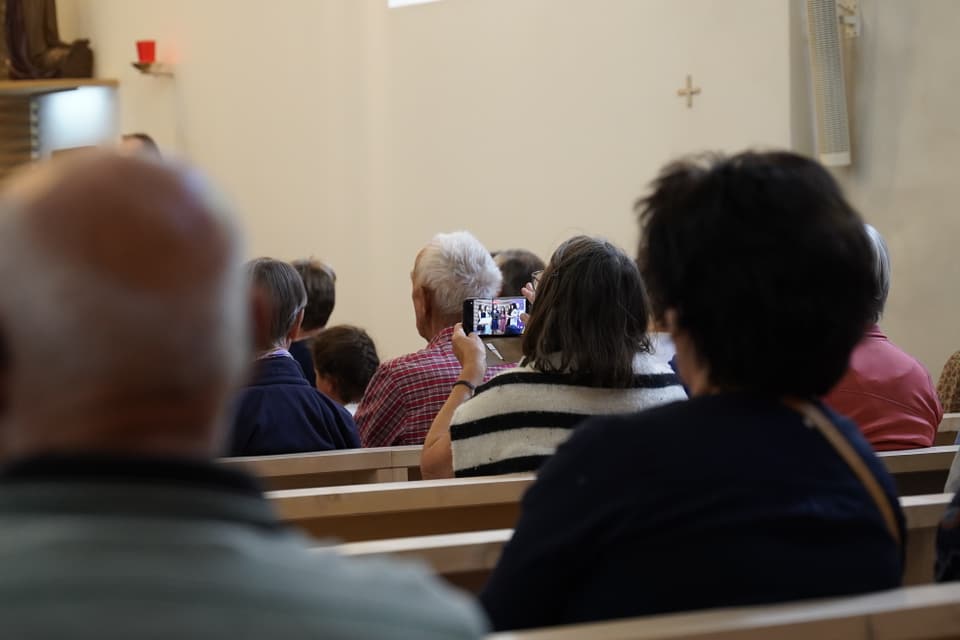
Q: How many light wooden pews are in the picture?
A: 4